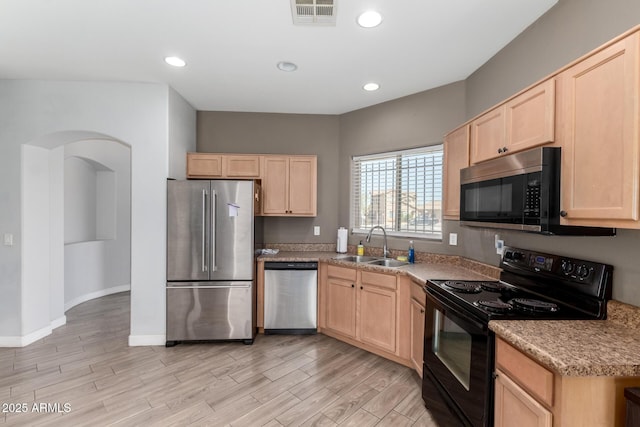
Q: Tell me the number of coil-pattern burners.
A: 4